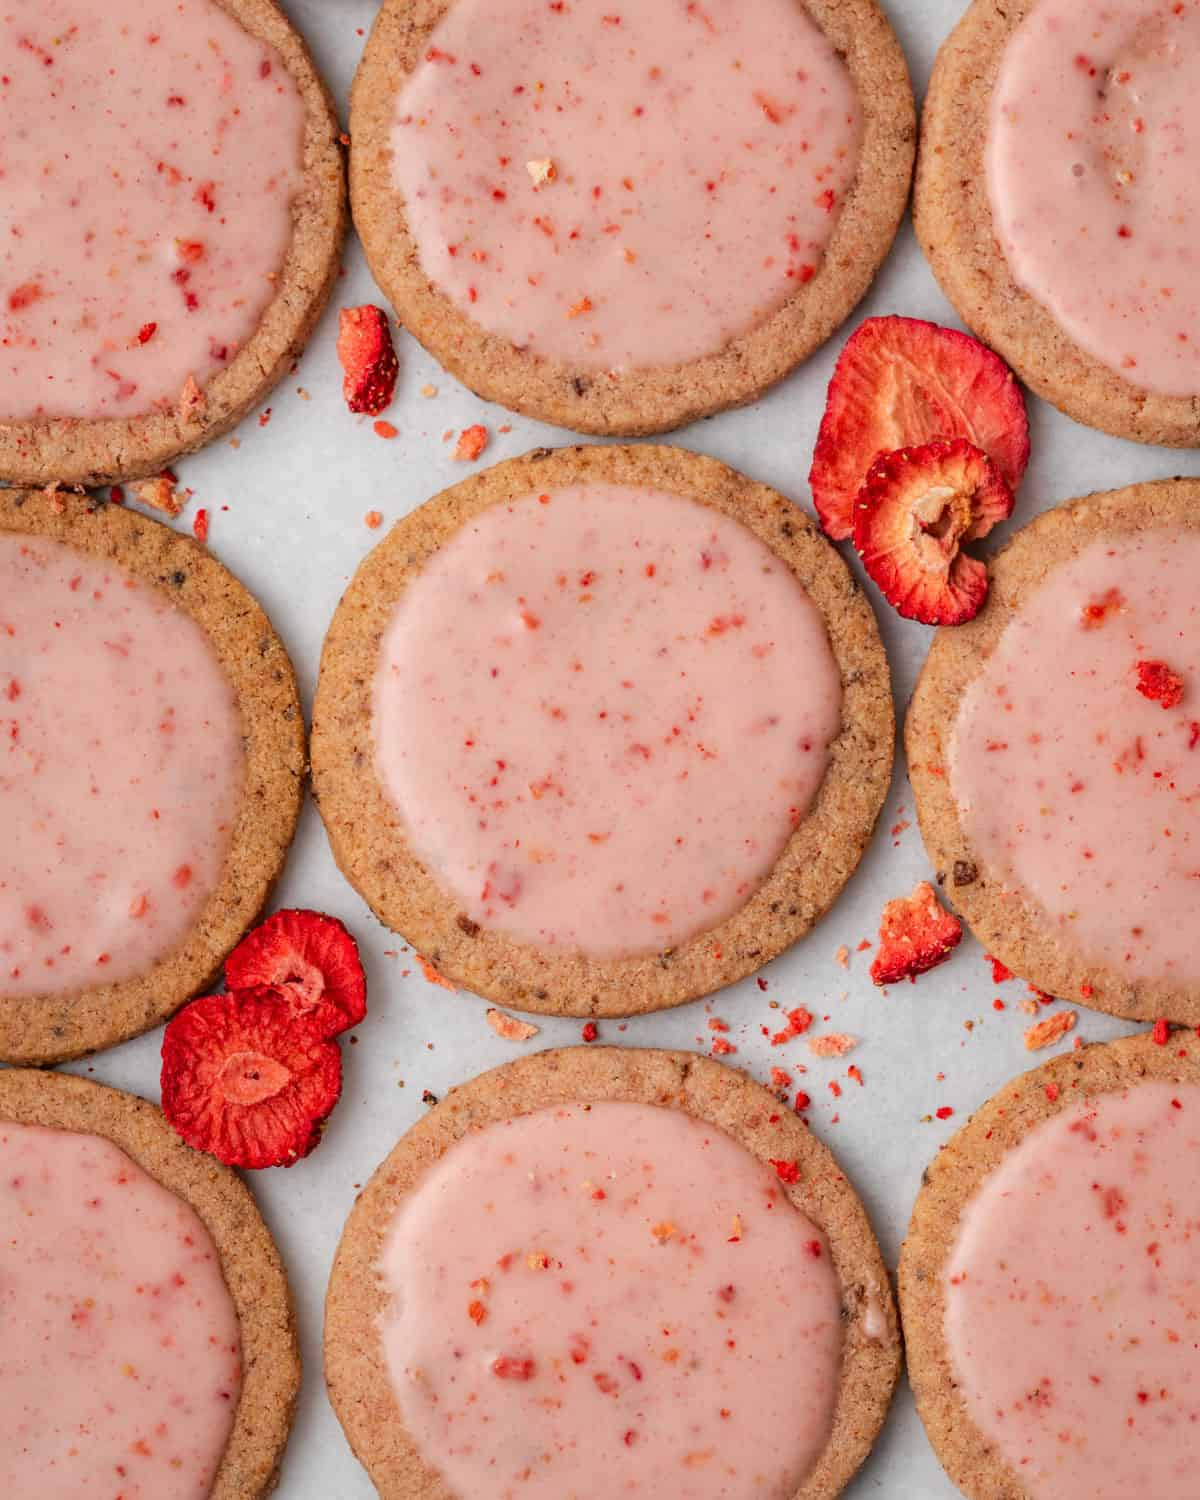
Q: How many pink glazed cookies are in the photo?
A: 9